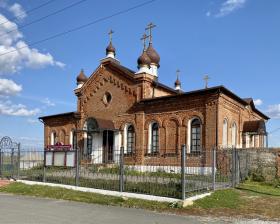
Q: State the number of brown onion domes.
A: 5